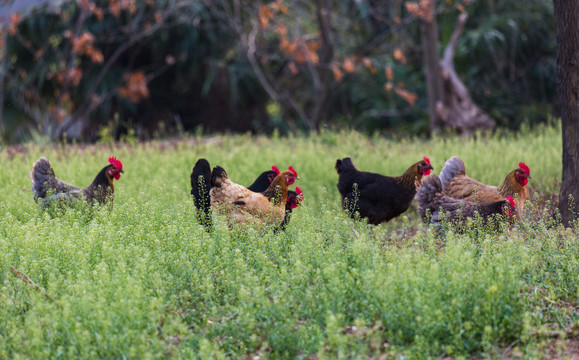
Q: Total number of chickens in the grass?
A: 7